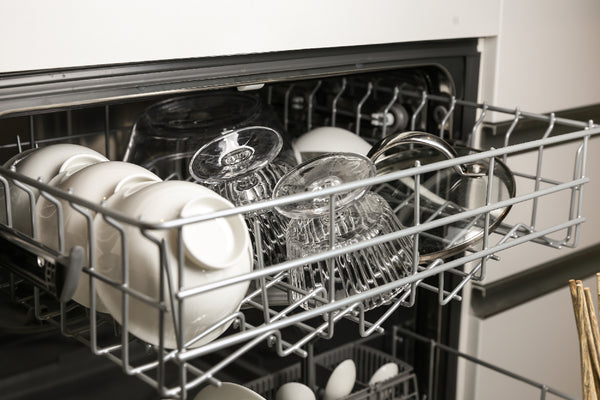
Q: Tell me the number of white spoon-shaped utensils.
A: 3